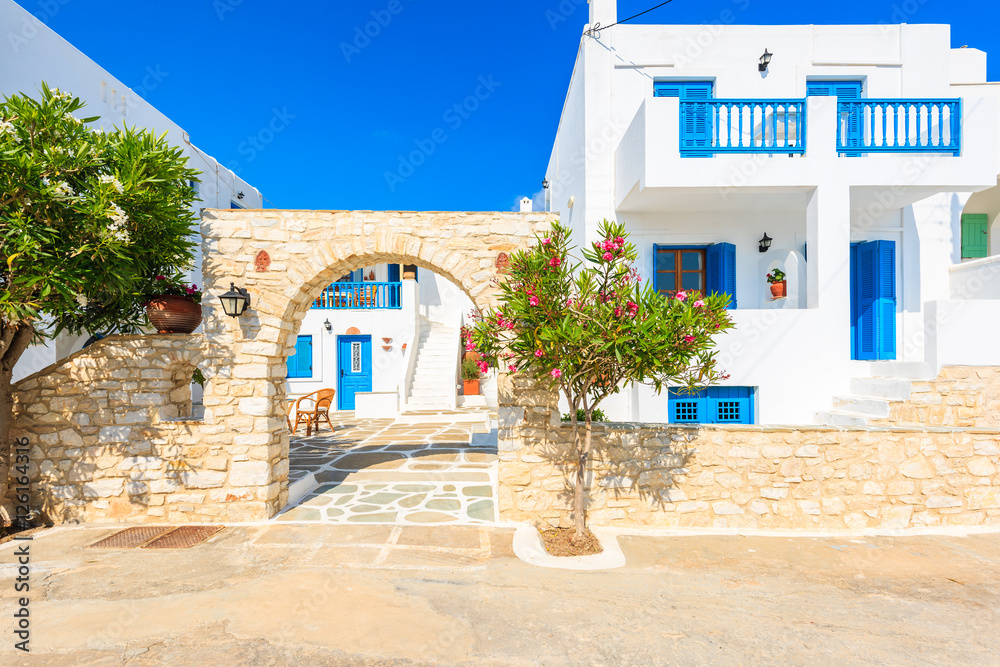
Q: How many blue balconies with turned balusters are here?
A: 3